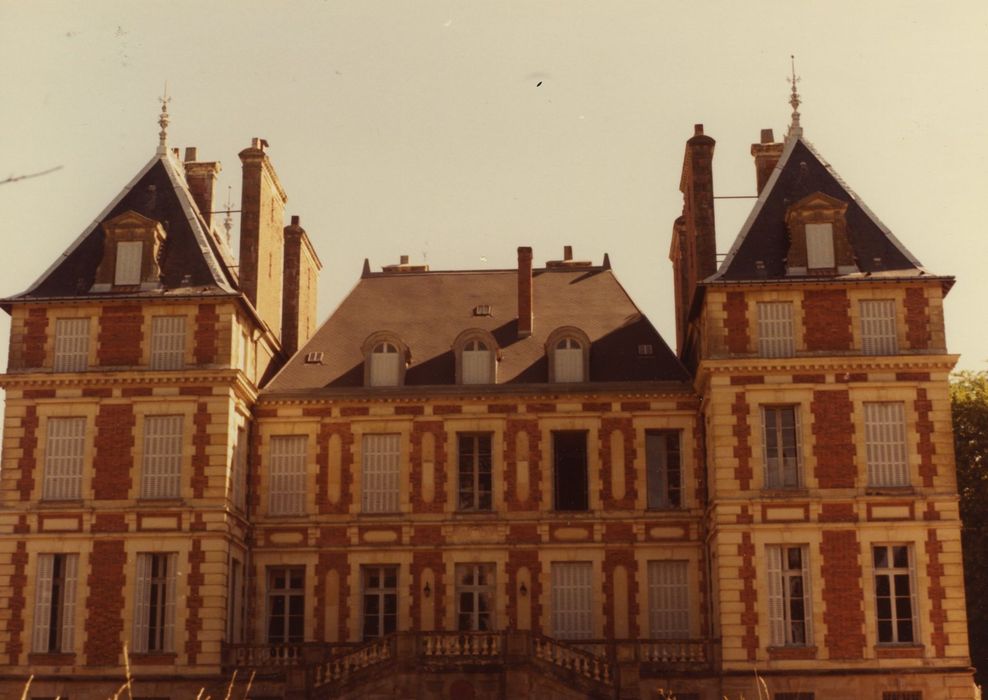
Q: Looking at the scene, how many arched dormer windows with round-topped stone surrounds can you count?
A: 3